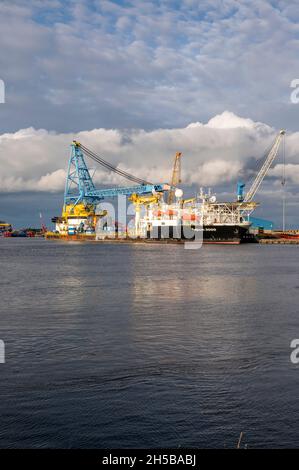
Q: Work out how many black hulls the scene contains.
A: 1